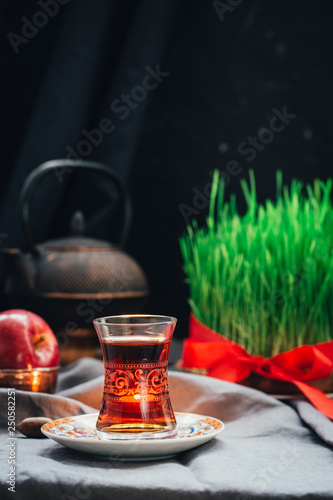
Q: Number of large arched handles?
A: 1